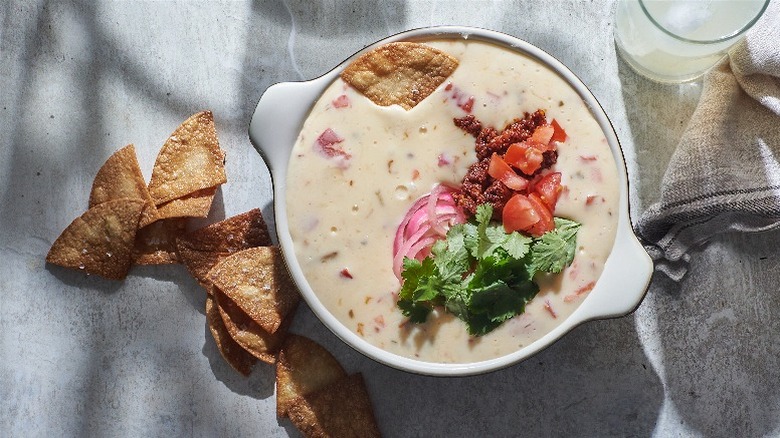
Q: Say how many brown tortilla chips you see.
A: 12